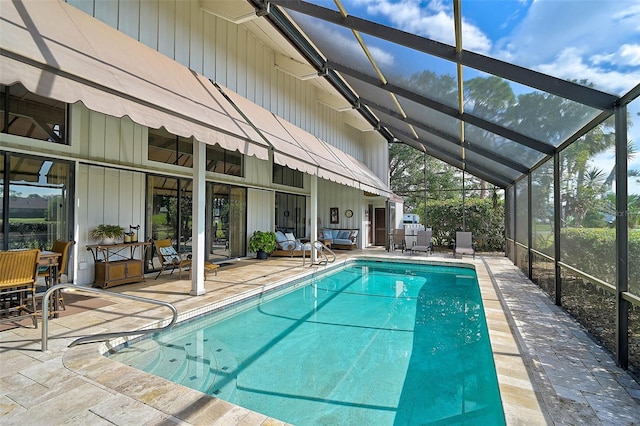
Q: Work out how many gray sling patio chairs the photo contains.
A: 3